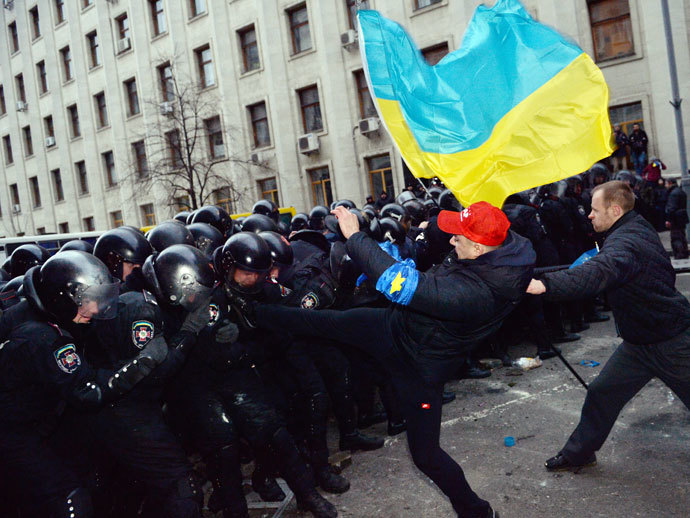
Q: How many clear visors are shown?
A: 3